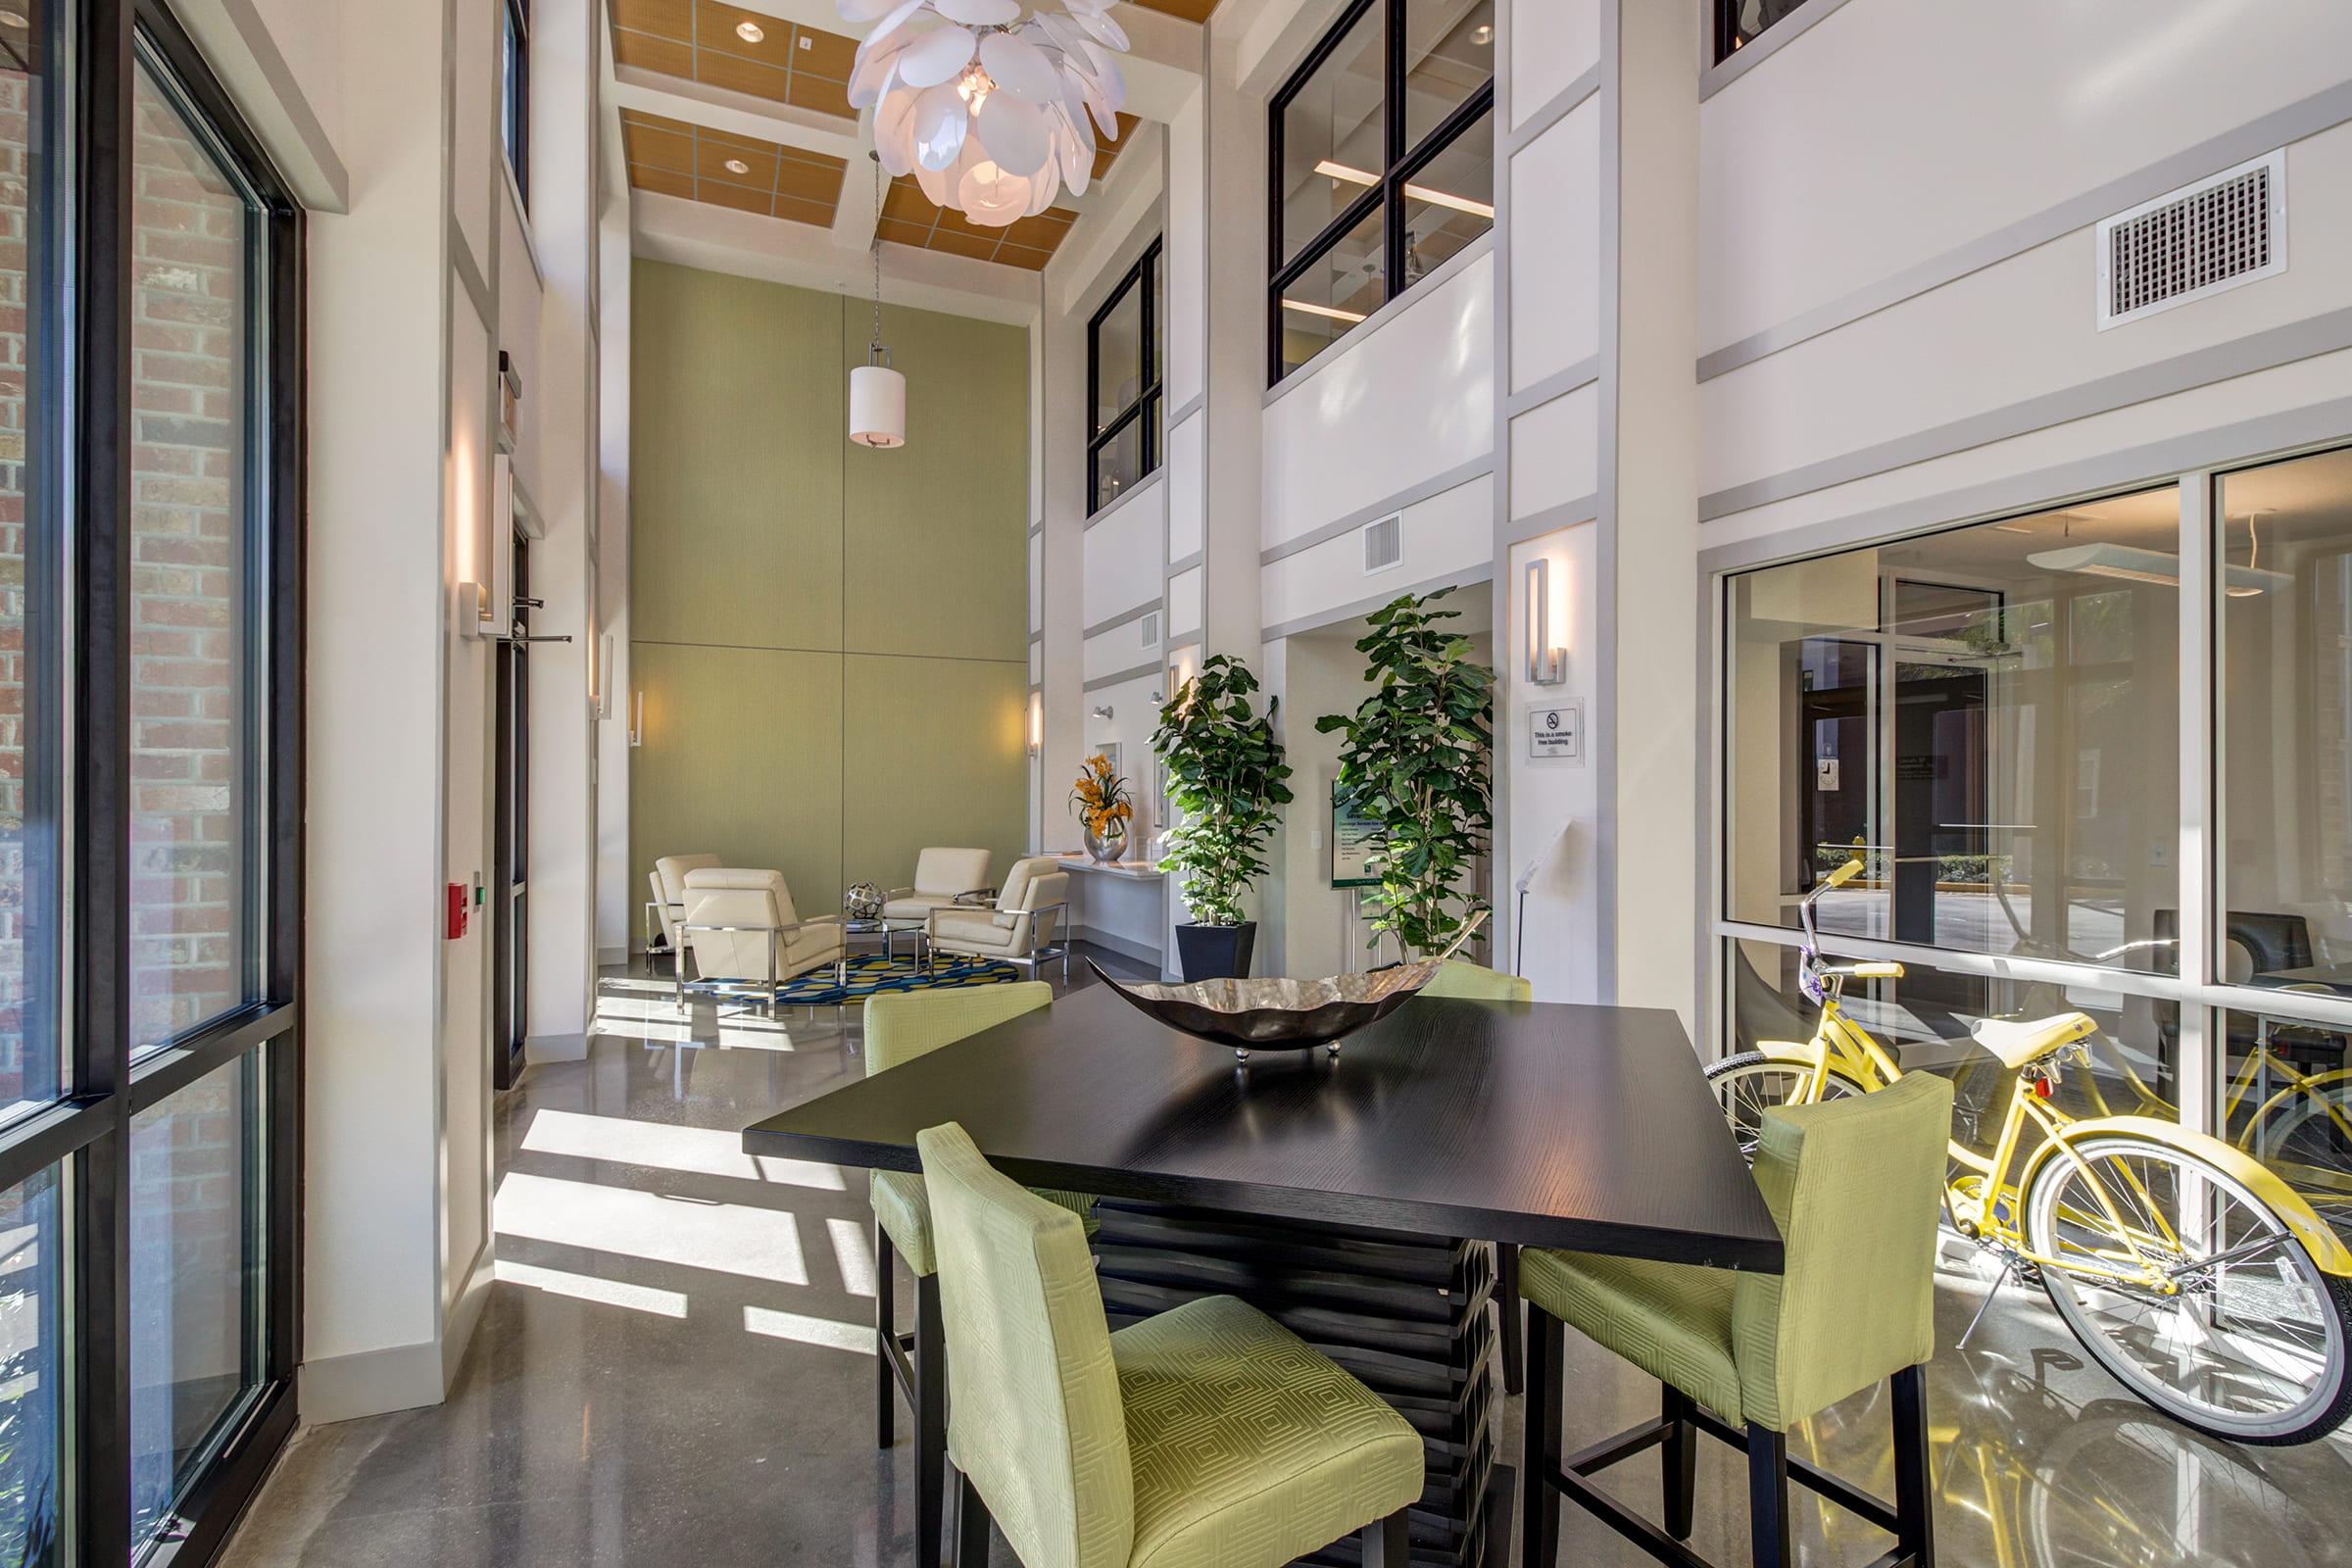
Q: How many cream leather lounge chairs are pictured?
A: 4